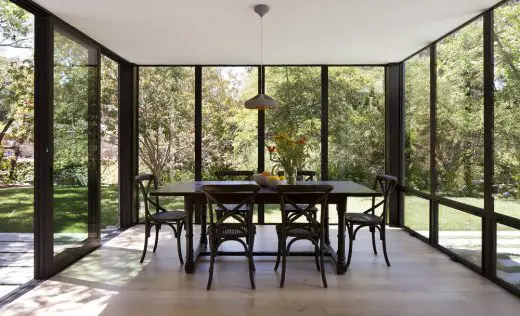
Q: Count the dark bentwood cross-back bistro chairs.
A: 6